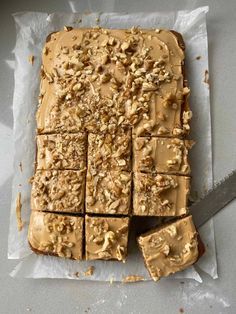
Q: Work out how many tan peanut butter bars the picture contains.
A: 9